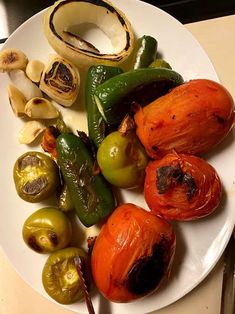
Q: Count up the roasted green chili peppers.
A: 4